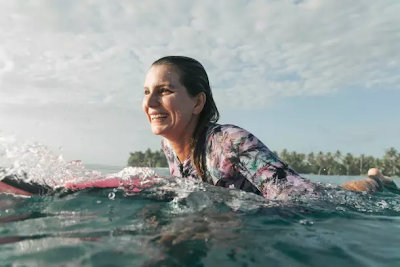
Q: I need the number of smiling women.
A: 1